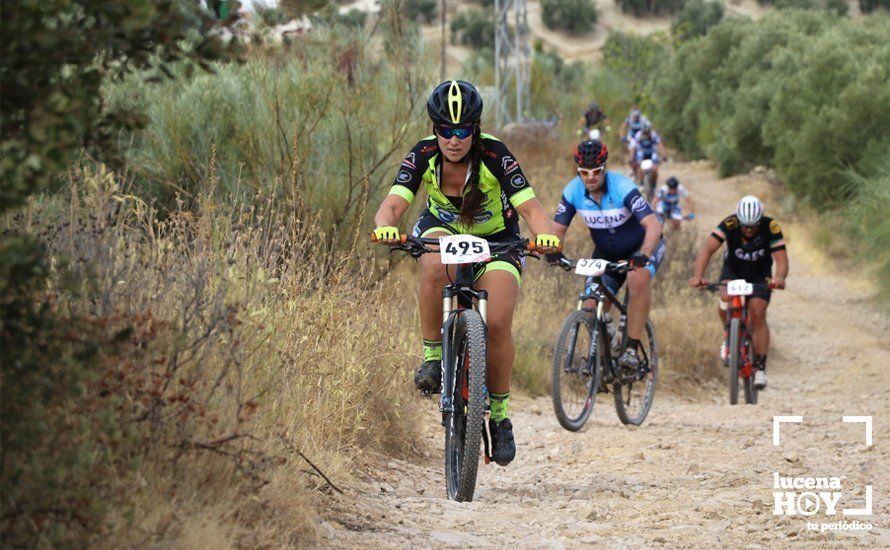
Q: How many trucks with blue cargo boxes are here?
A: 0